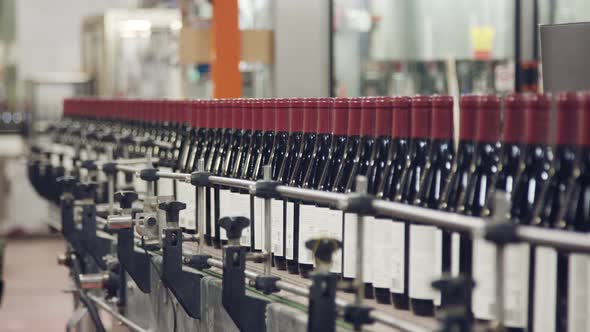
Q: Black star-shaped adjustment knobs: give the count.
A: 7